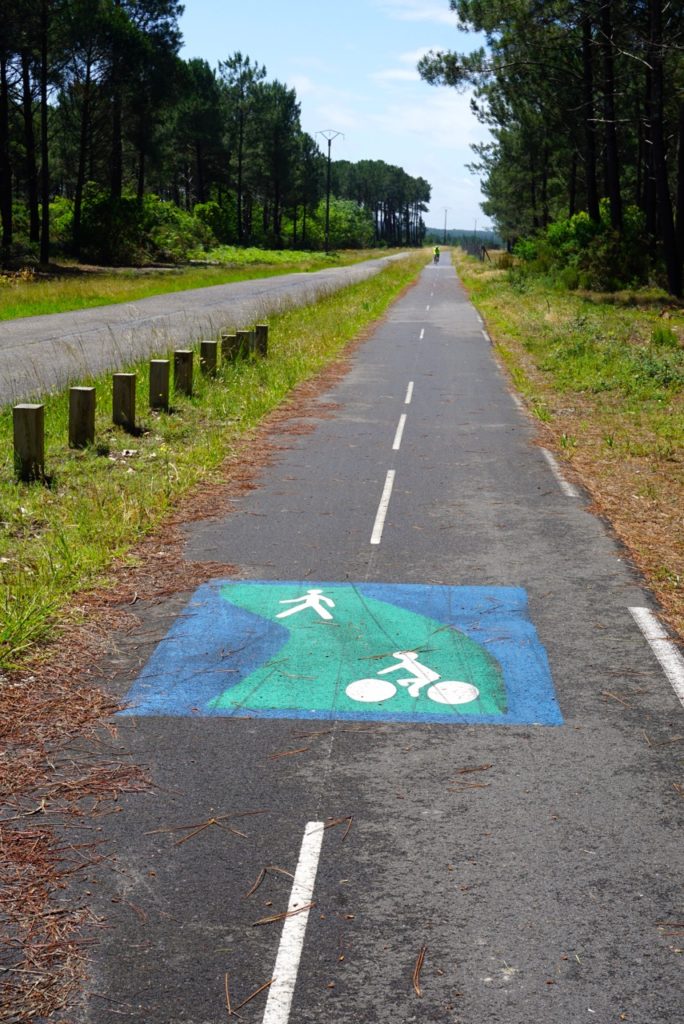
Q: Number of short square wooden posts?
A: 9